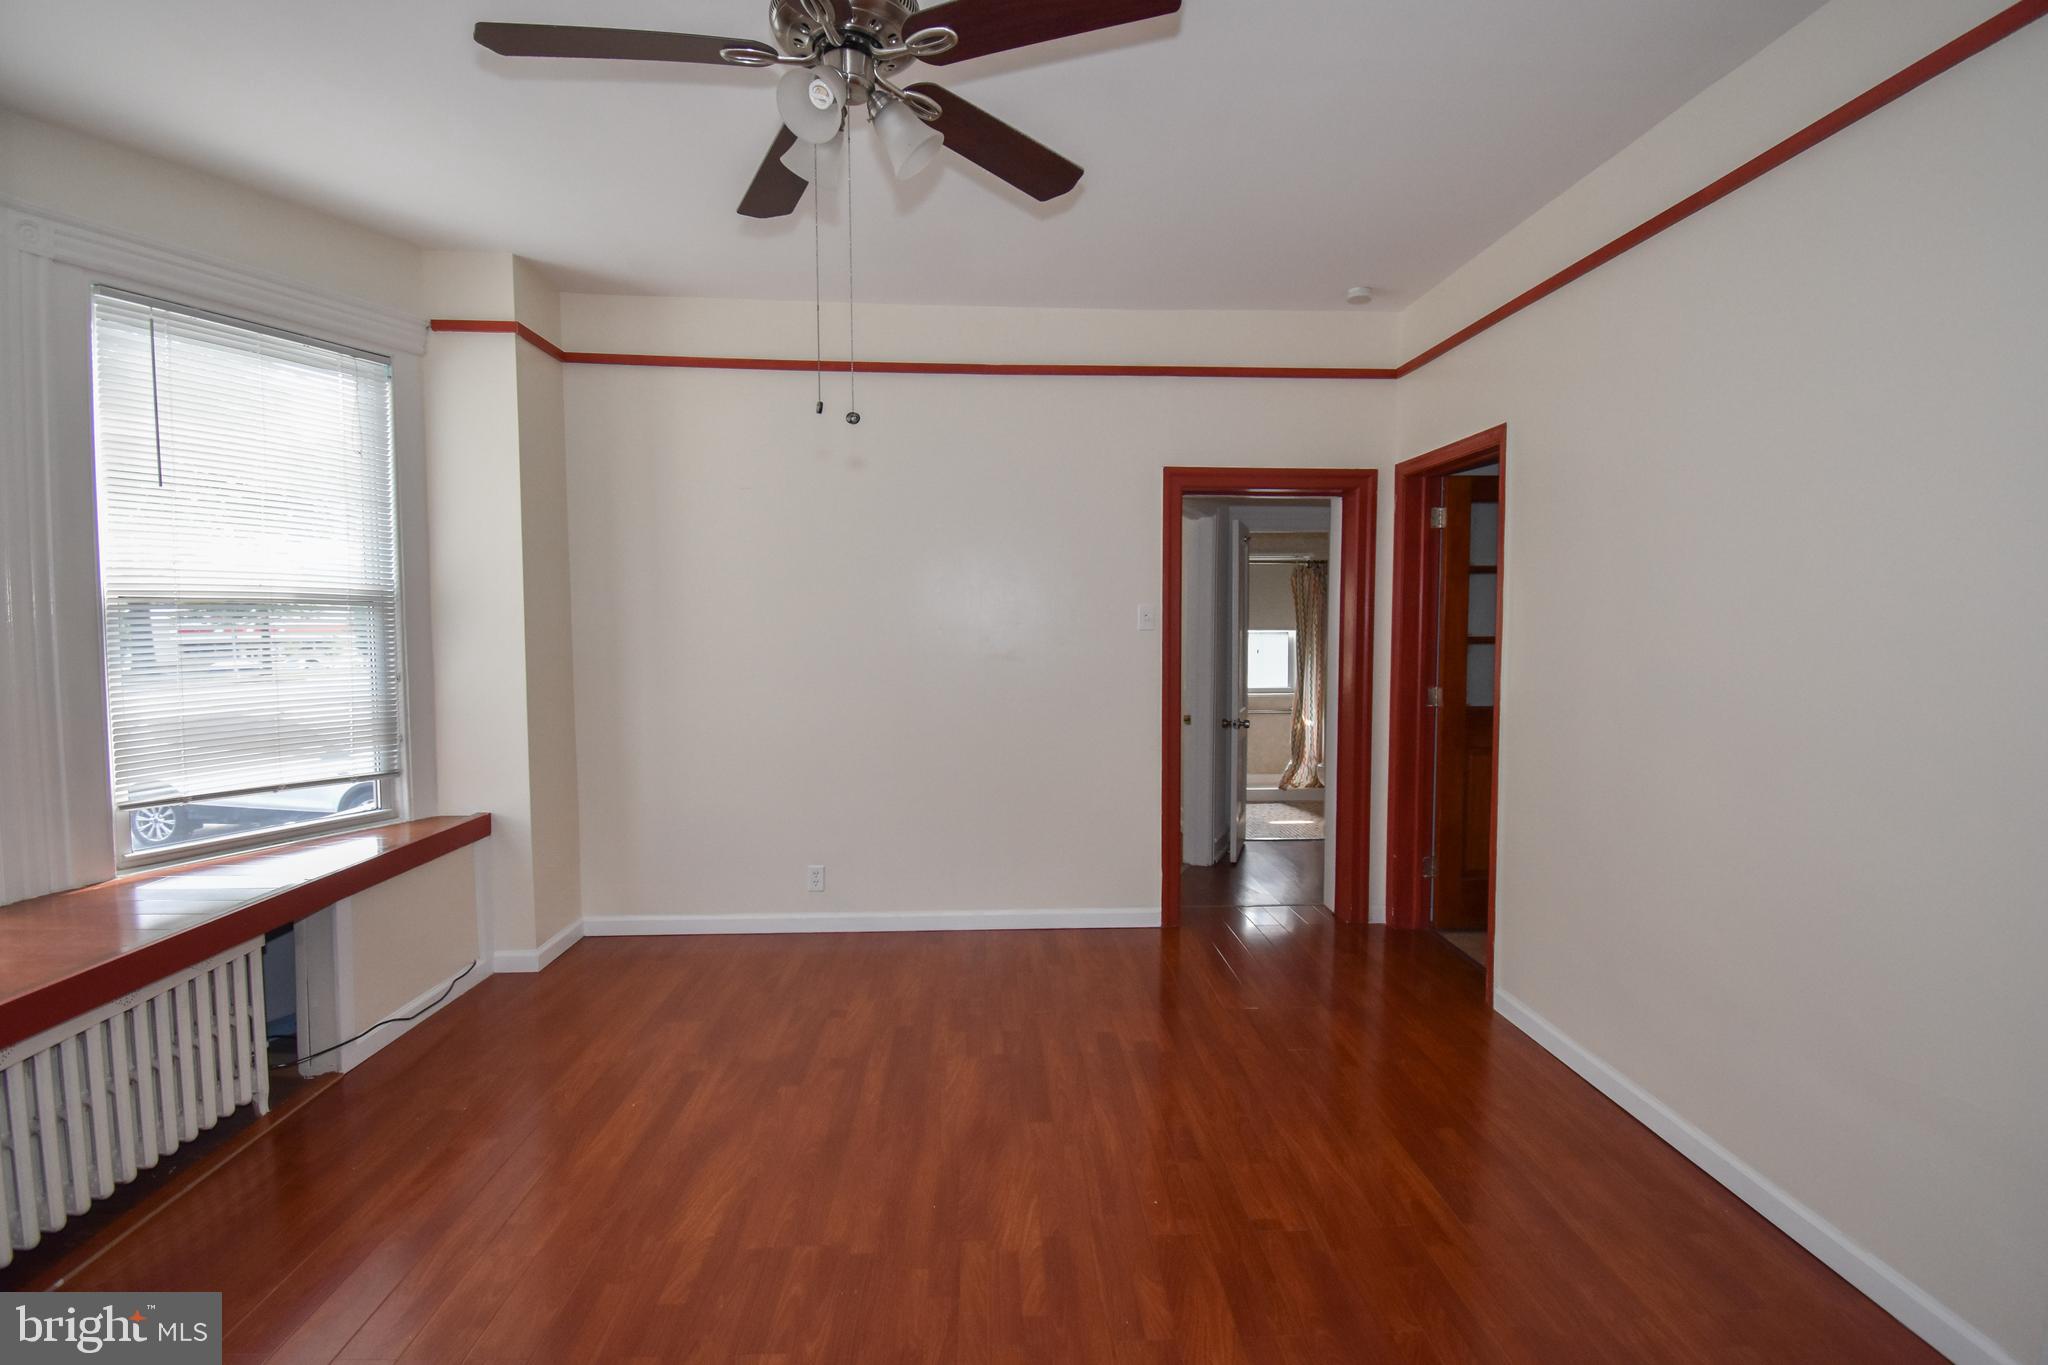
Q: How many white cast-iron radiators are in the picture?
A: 1